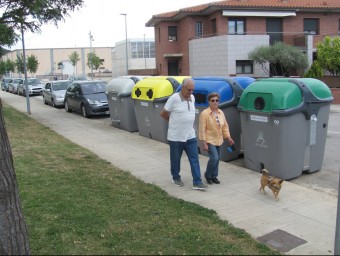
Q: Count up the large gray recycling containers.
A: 4